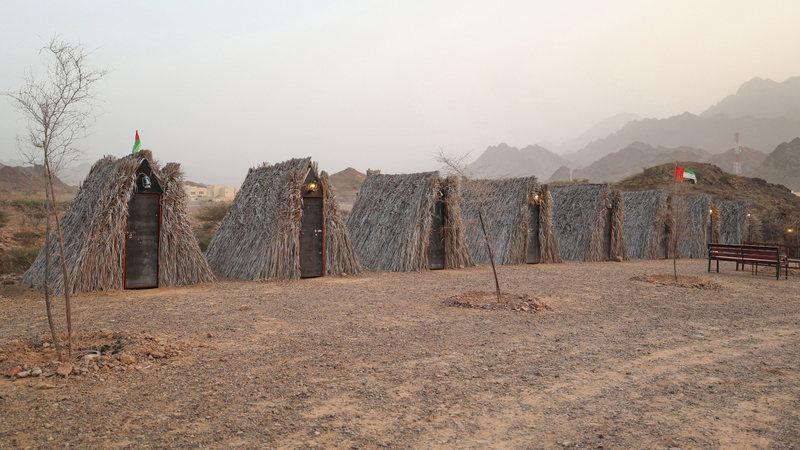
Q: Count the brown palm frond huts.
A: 8